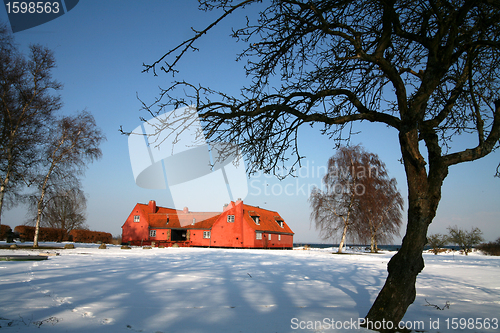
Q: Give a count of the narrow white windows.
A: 2